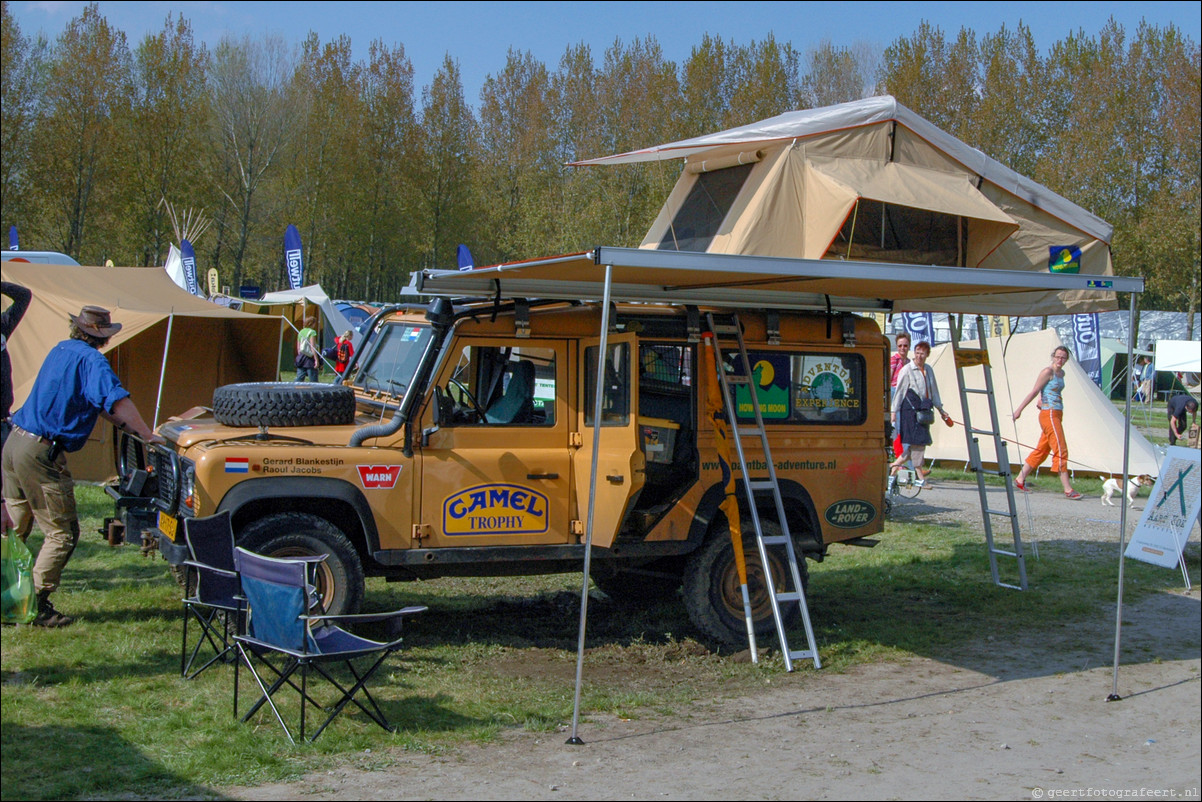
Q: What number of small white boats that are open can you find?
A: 0